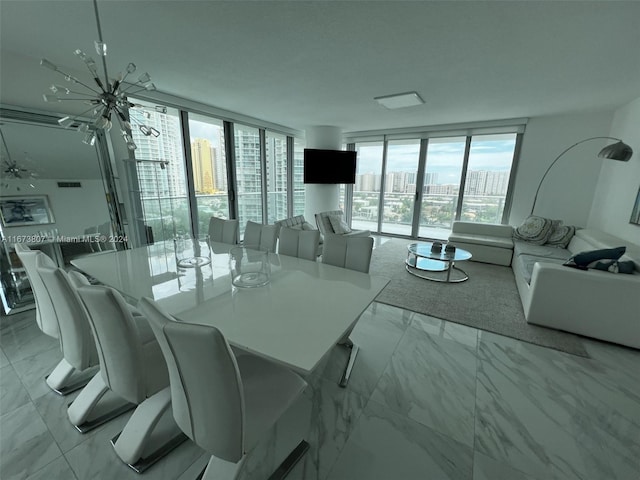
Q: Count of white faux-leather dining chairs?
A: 8